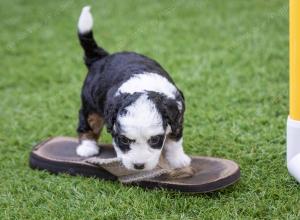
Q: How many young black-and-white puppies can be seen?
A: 1